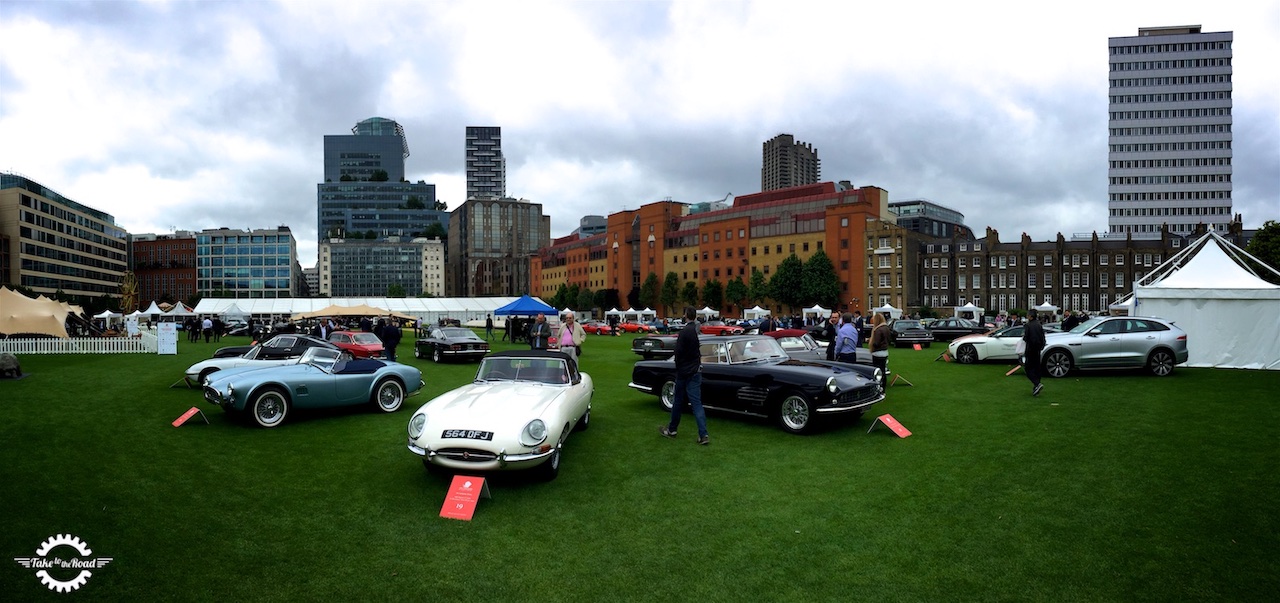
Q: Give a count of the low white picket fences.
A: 1